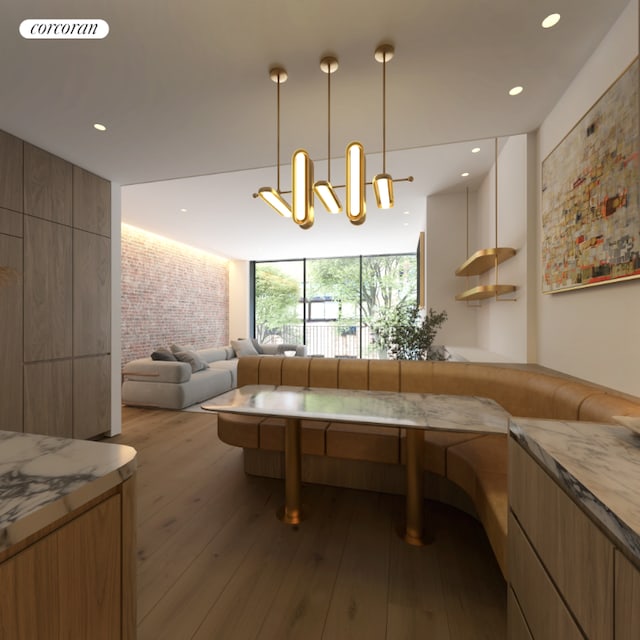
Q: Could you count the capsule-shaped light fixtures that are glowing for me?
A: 5